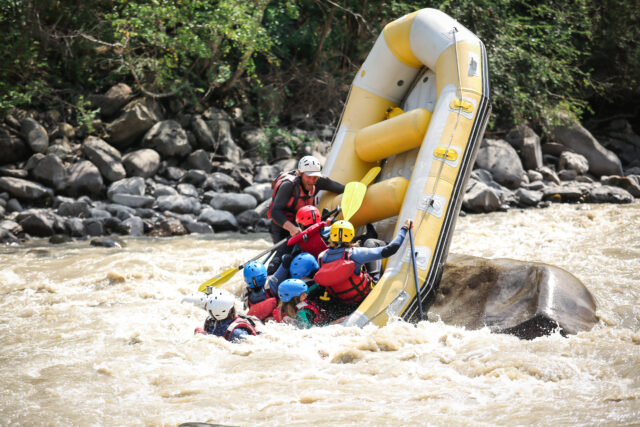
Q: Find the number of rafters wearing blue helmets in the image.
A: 3